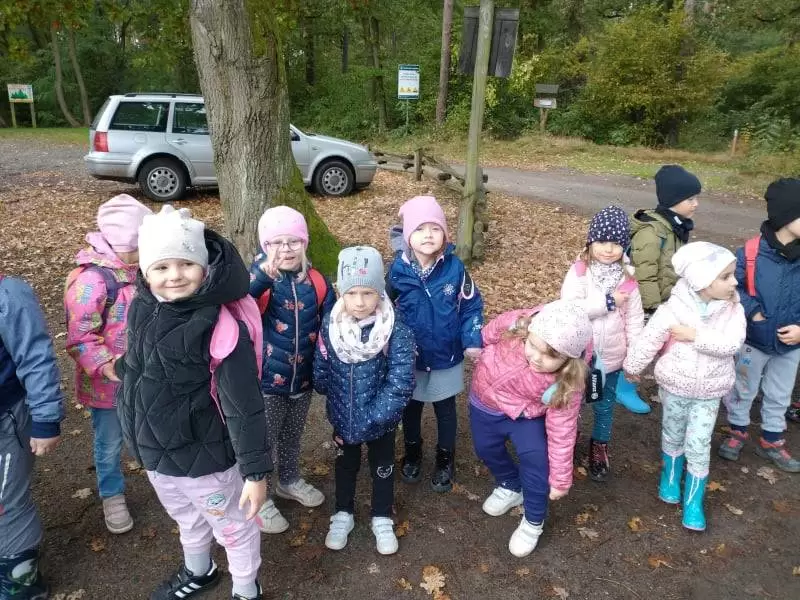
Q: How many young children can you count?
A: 11